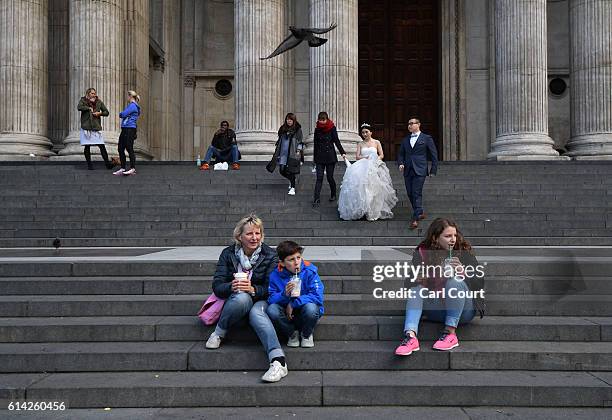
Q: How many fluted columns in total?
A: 6